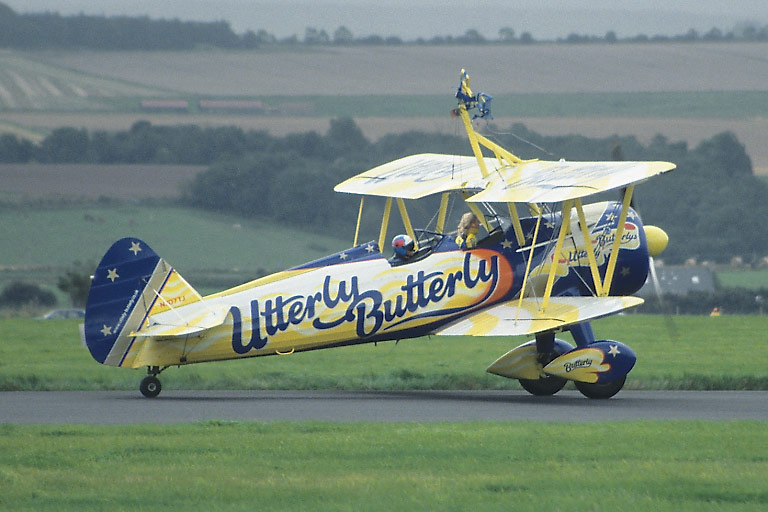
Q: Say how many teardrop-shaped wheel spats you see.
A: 2